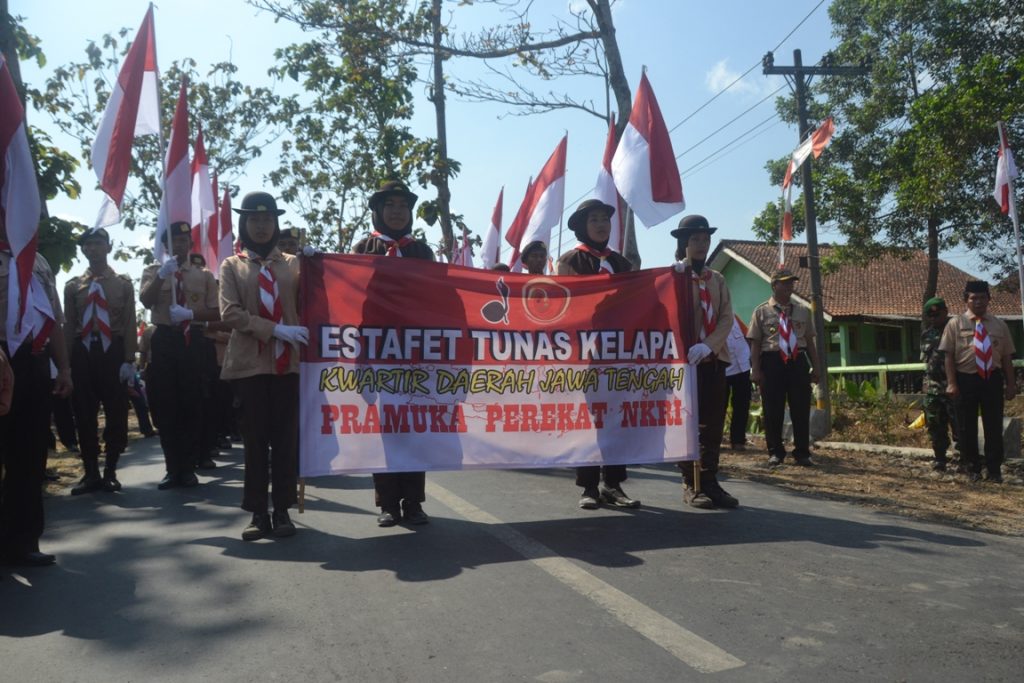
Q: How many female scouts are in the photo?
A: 4